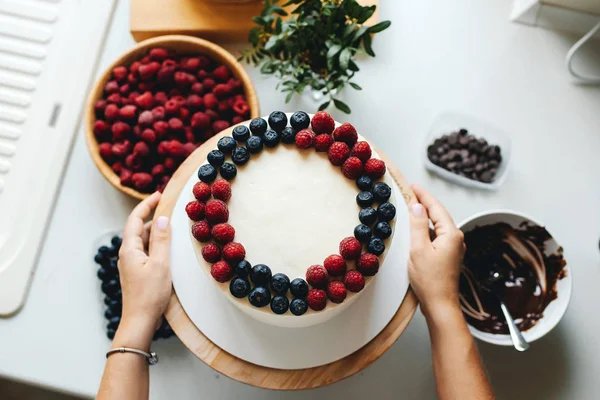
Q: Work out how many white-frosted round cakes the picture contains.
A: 1